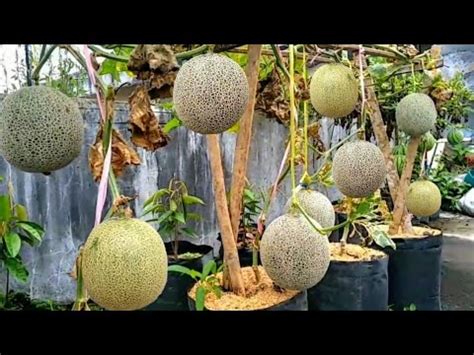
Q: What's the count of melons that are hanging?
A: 9